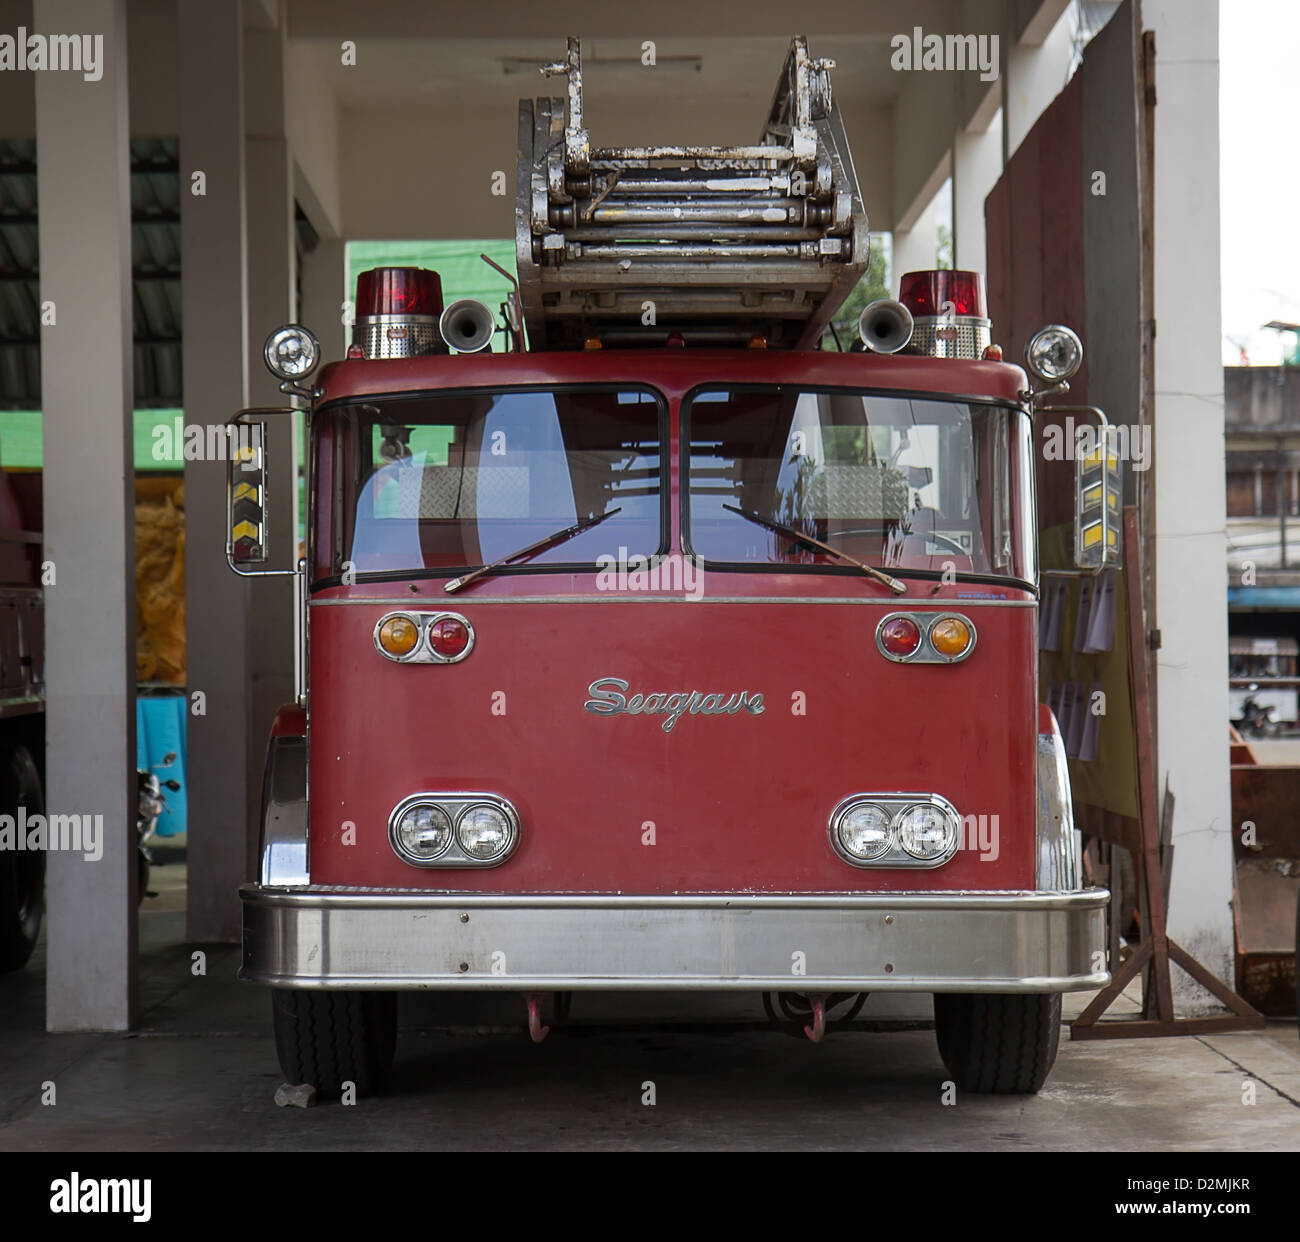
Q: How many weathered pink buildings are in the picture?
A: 0